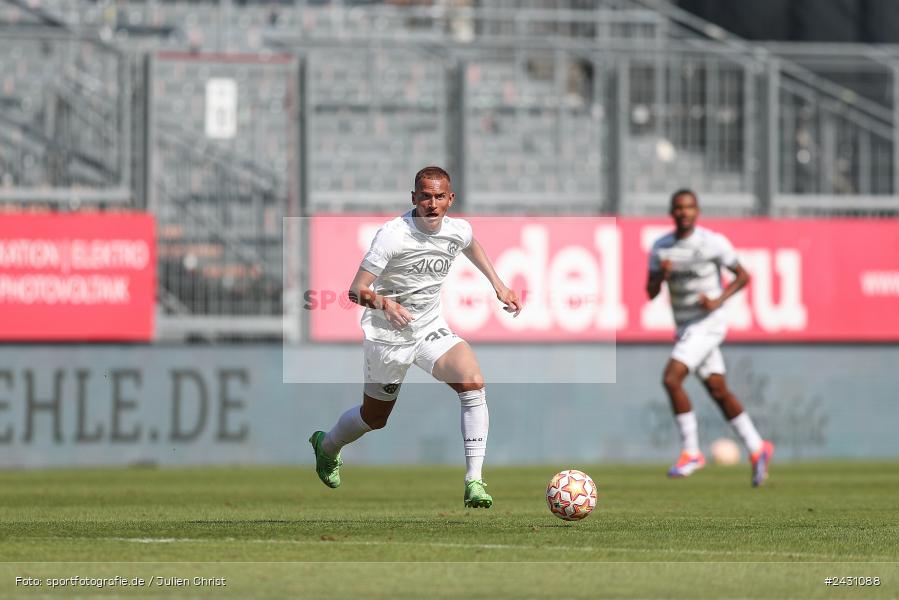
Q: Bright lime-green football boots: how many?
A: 2